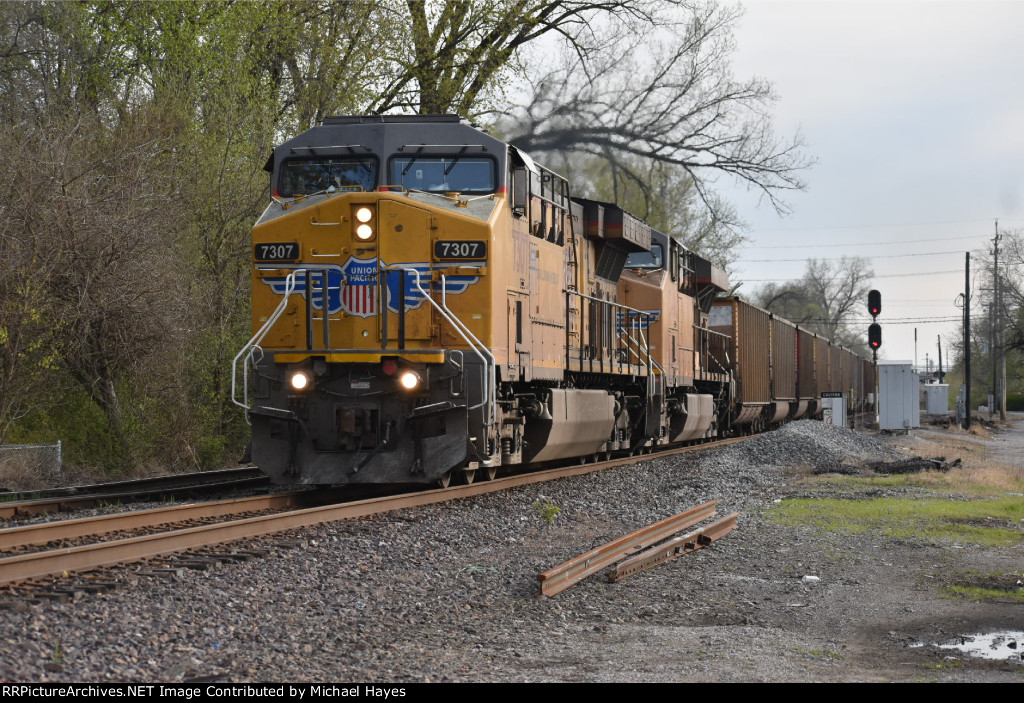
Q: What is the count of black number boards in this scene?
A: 2